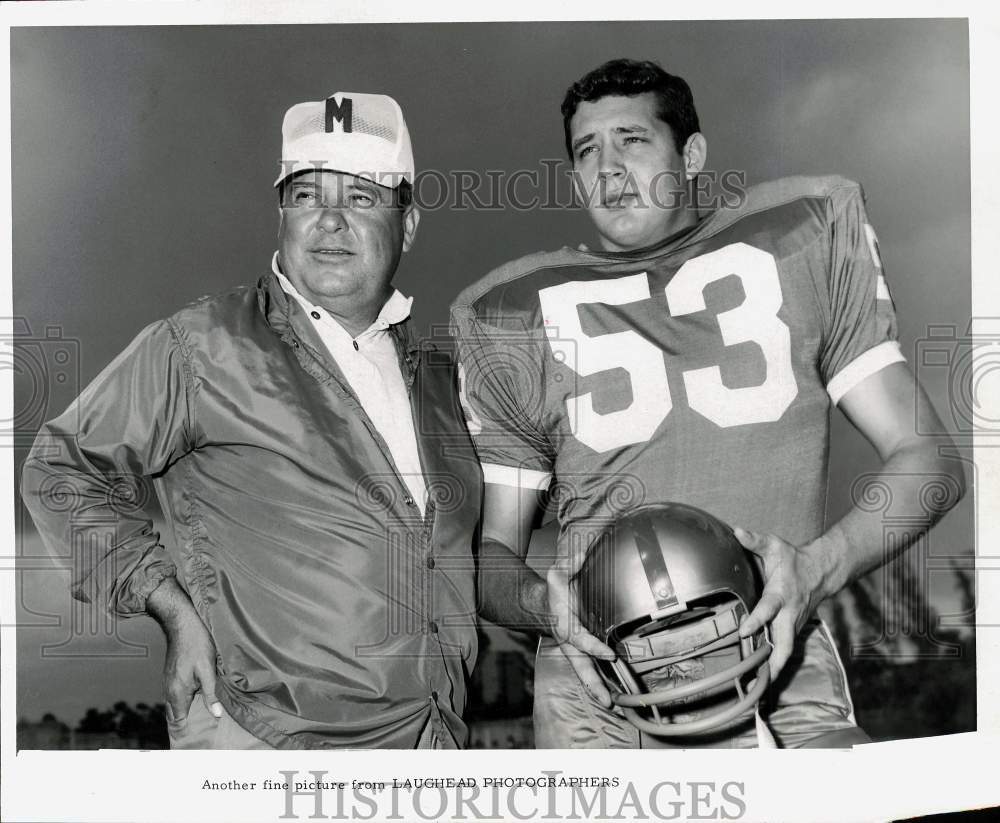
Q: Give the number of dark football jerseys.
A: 1